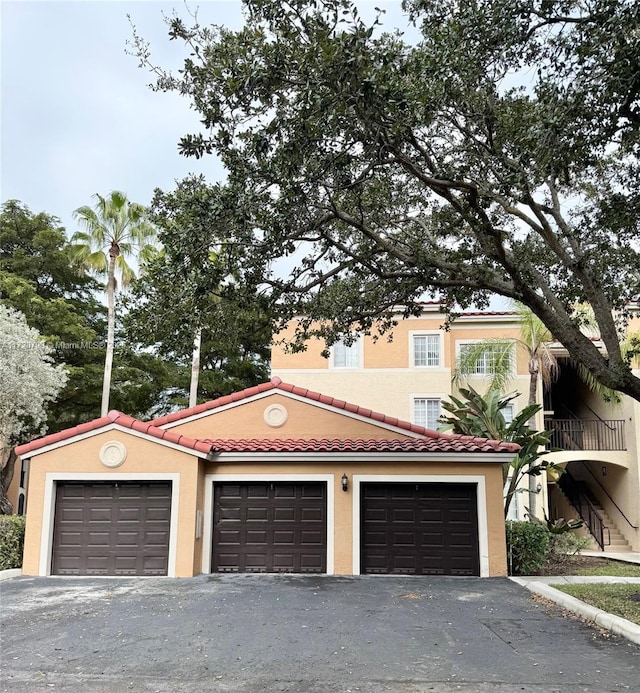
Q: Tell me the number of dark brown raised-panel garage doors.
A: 3